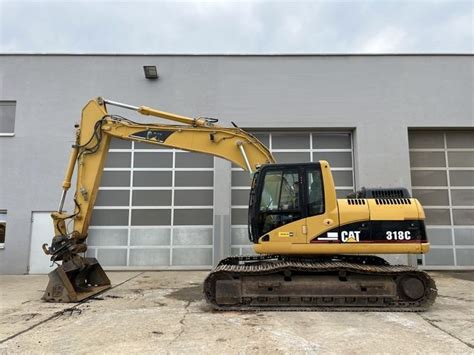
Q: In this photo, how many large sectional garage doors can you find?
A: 3